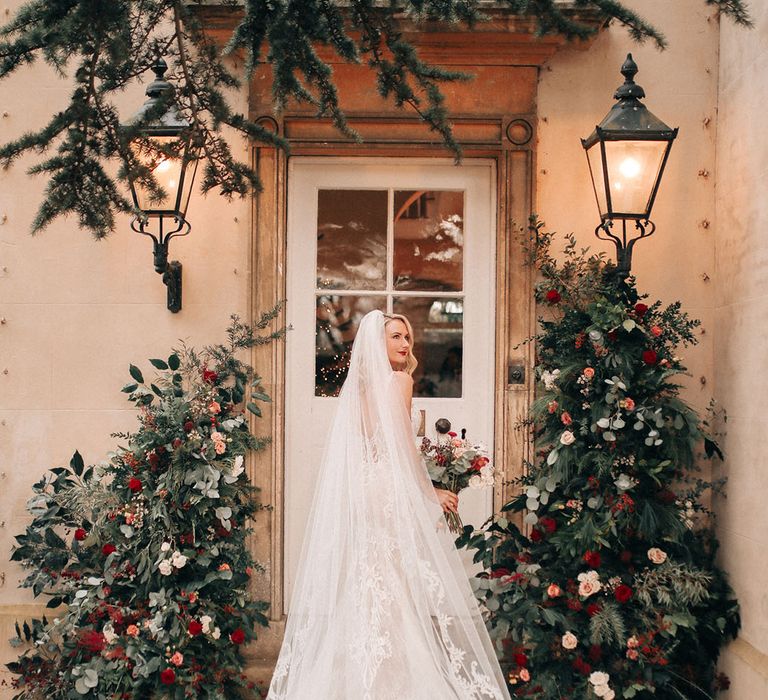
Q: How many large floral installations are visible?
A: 2